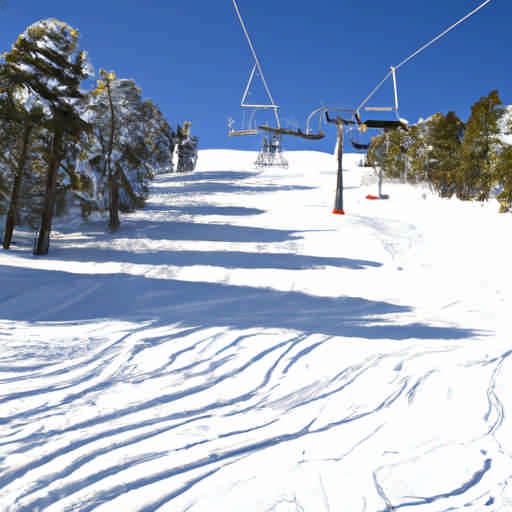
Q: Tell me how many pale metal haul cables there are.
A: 2